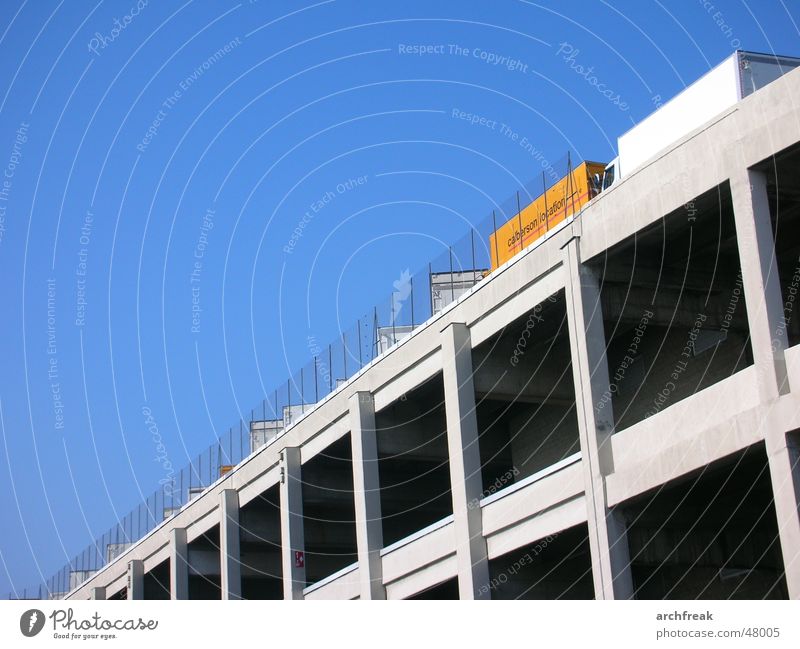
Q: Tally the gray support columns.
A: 9